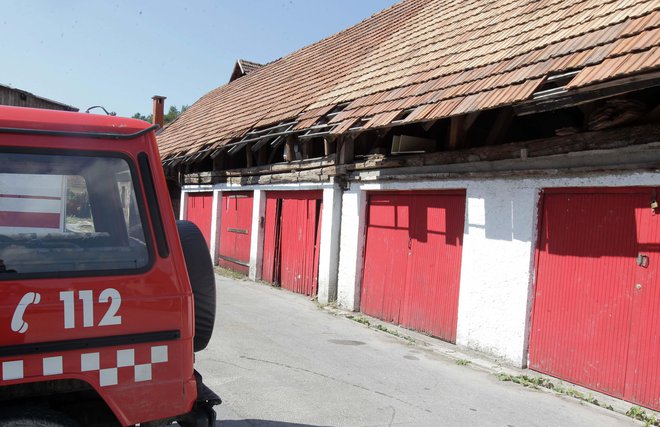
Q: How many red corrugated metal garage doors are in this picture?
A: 5